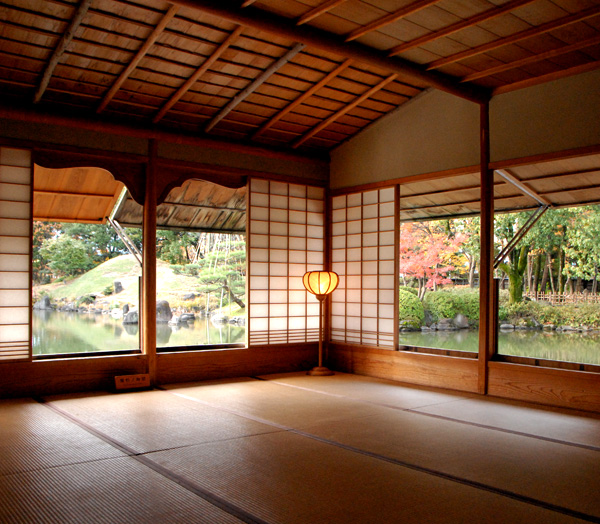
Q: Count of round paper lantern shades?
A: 1